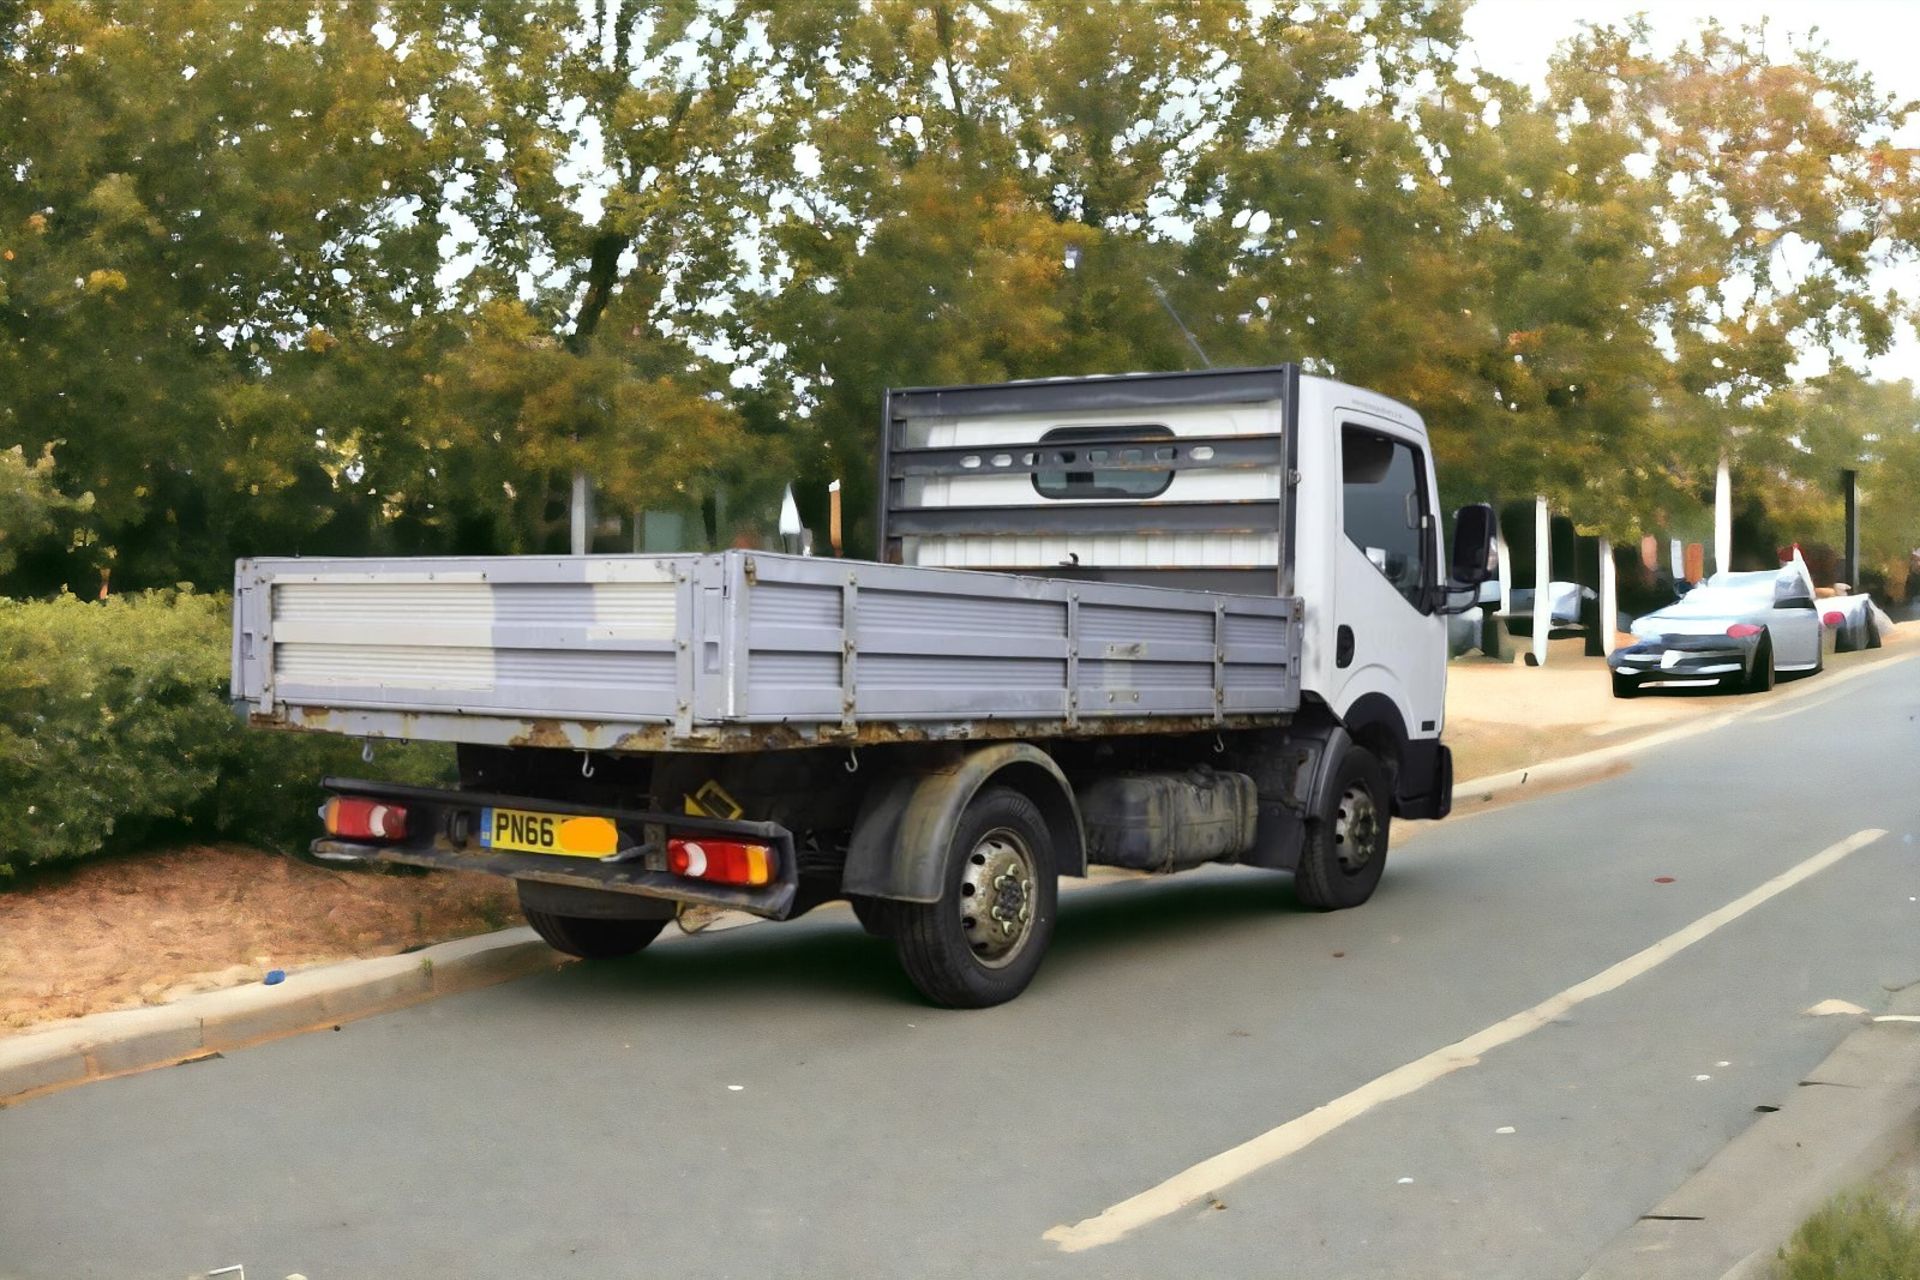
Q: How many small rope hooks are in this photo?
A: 4